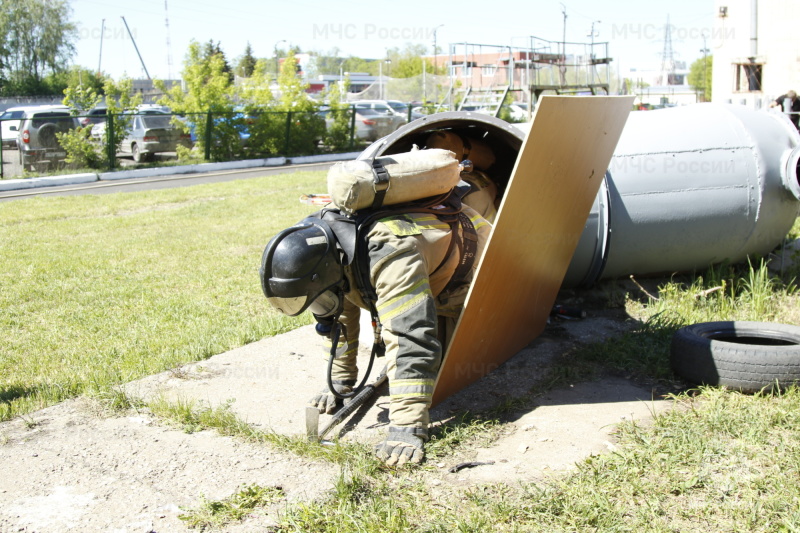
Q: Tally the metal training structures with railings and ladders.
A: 1